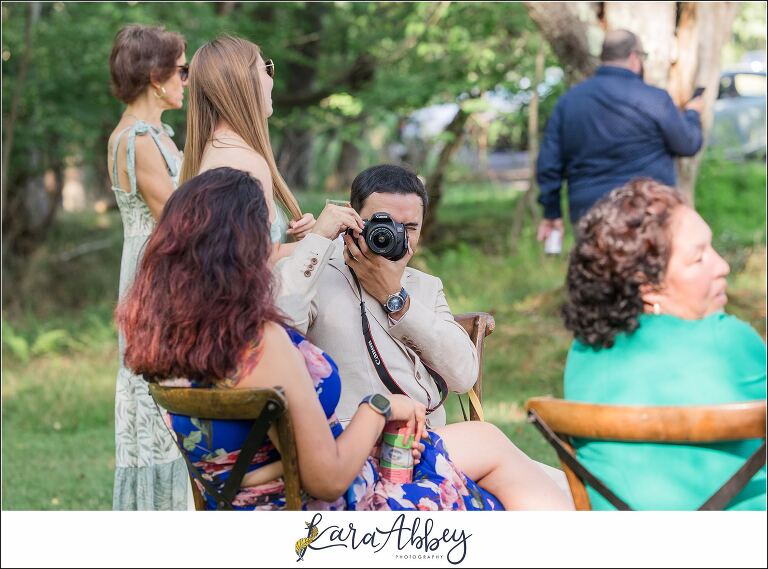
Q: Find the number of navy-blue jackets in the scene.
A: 1